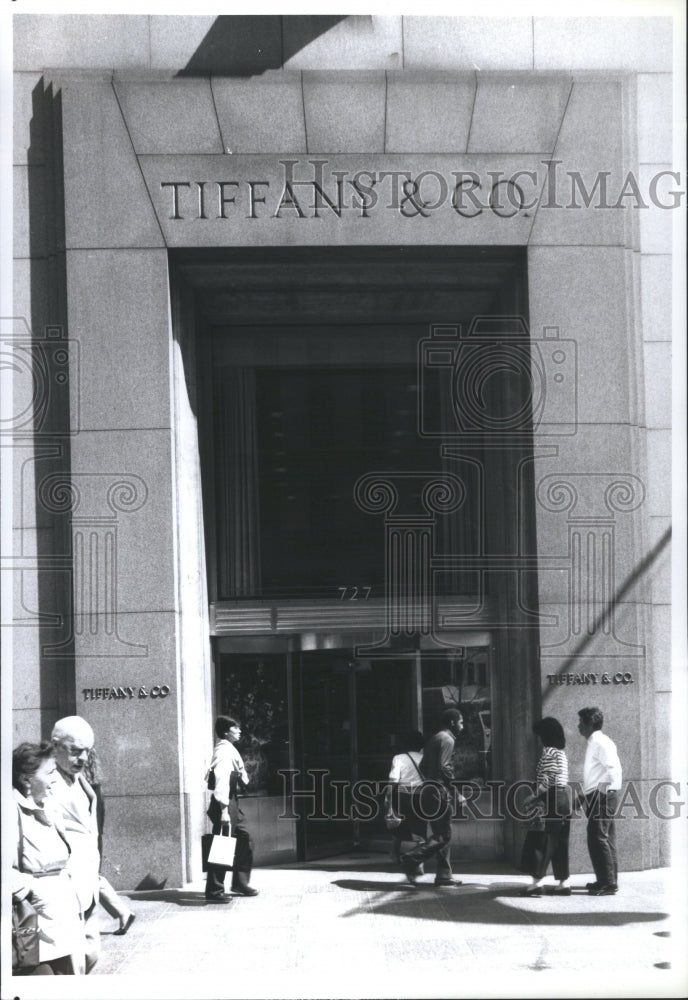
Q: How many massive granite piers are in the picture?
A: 2